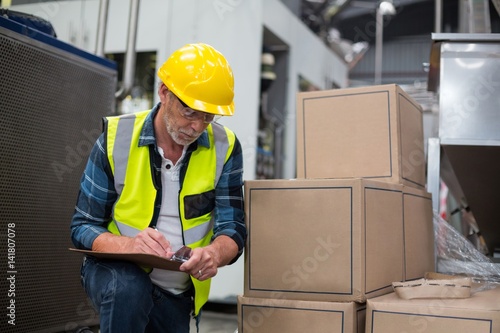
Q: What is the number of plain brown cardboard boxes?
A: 5